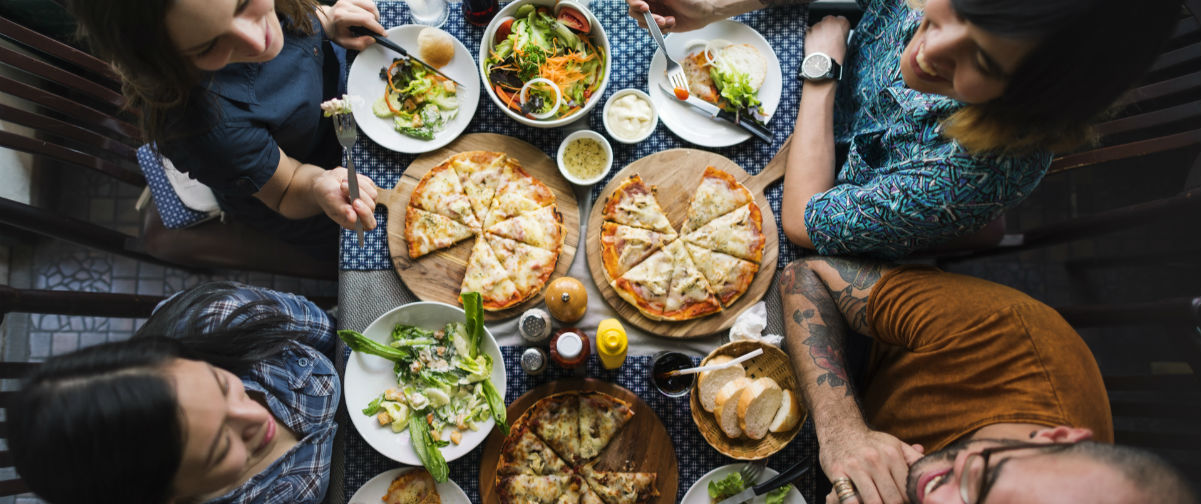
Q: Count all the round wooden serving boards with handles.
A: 2